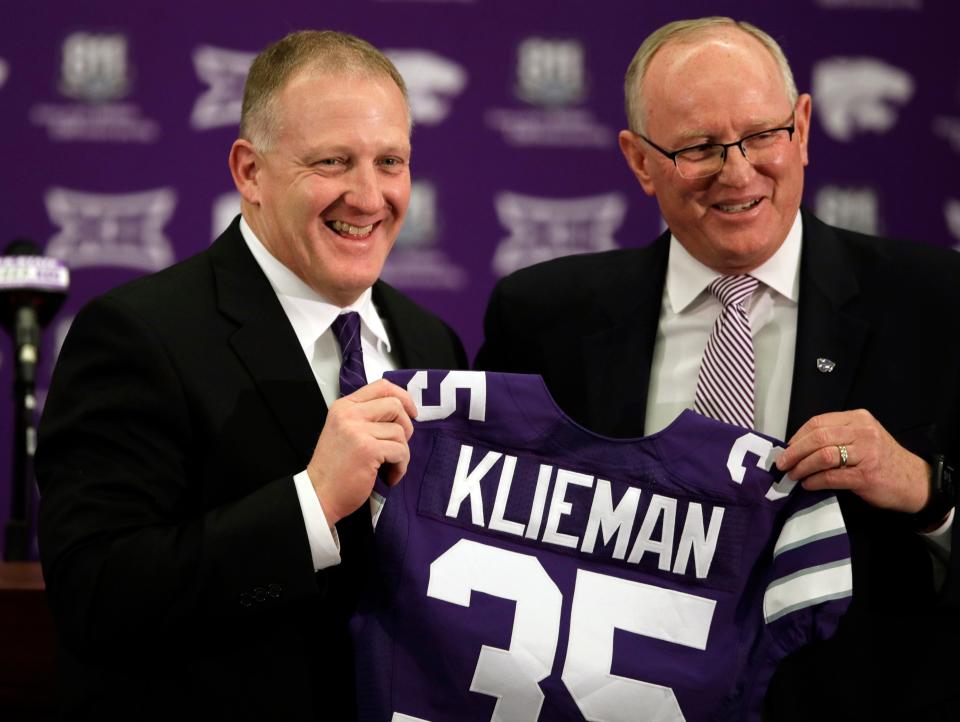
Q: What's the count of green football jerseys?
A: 0